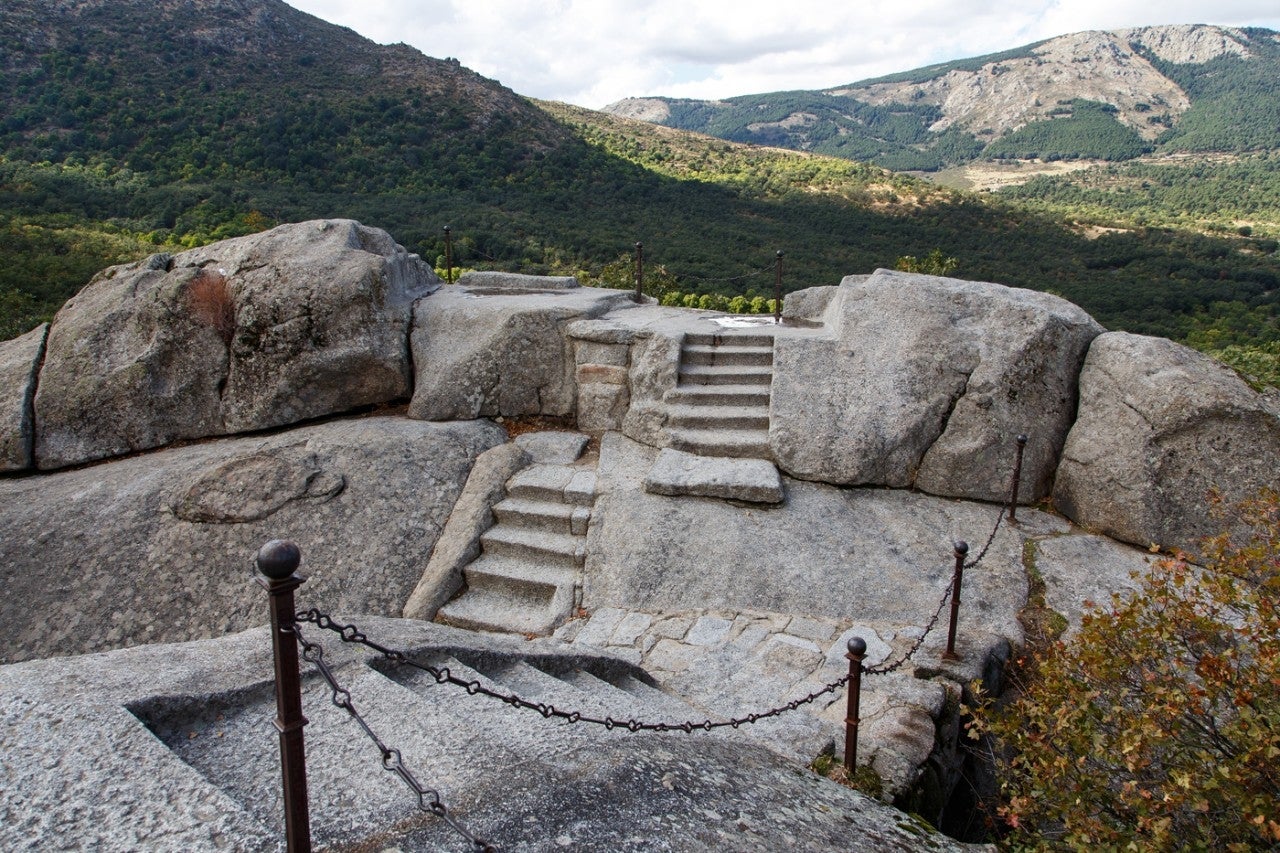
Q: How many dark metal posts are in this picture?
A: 7